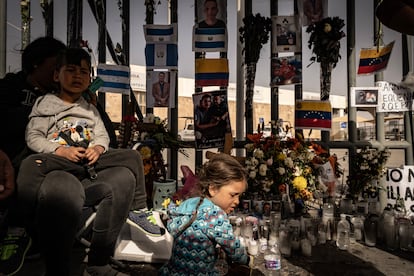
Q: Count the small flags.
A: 7